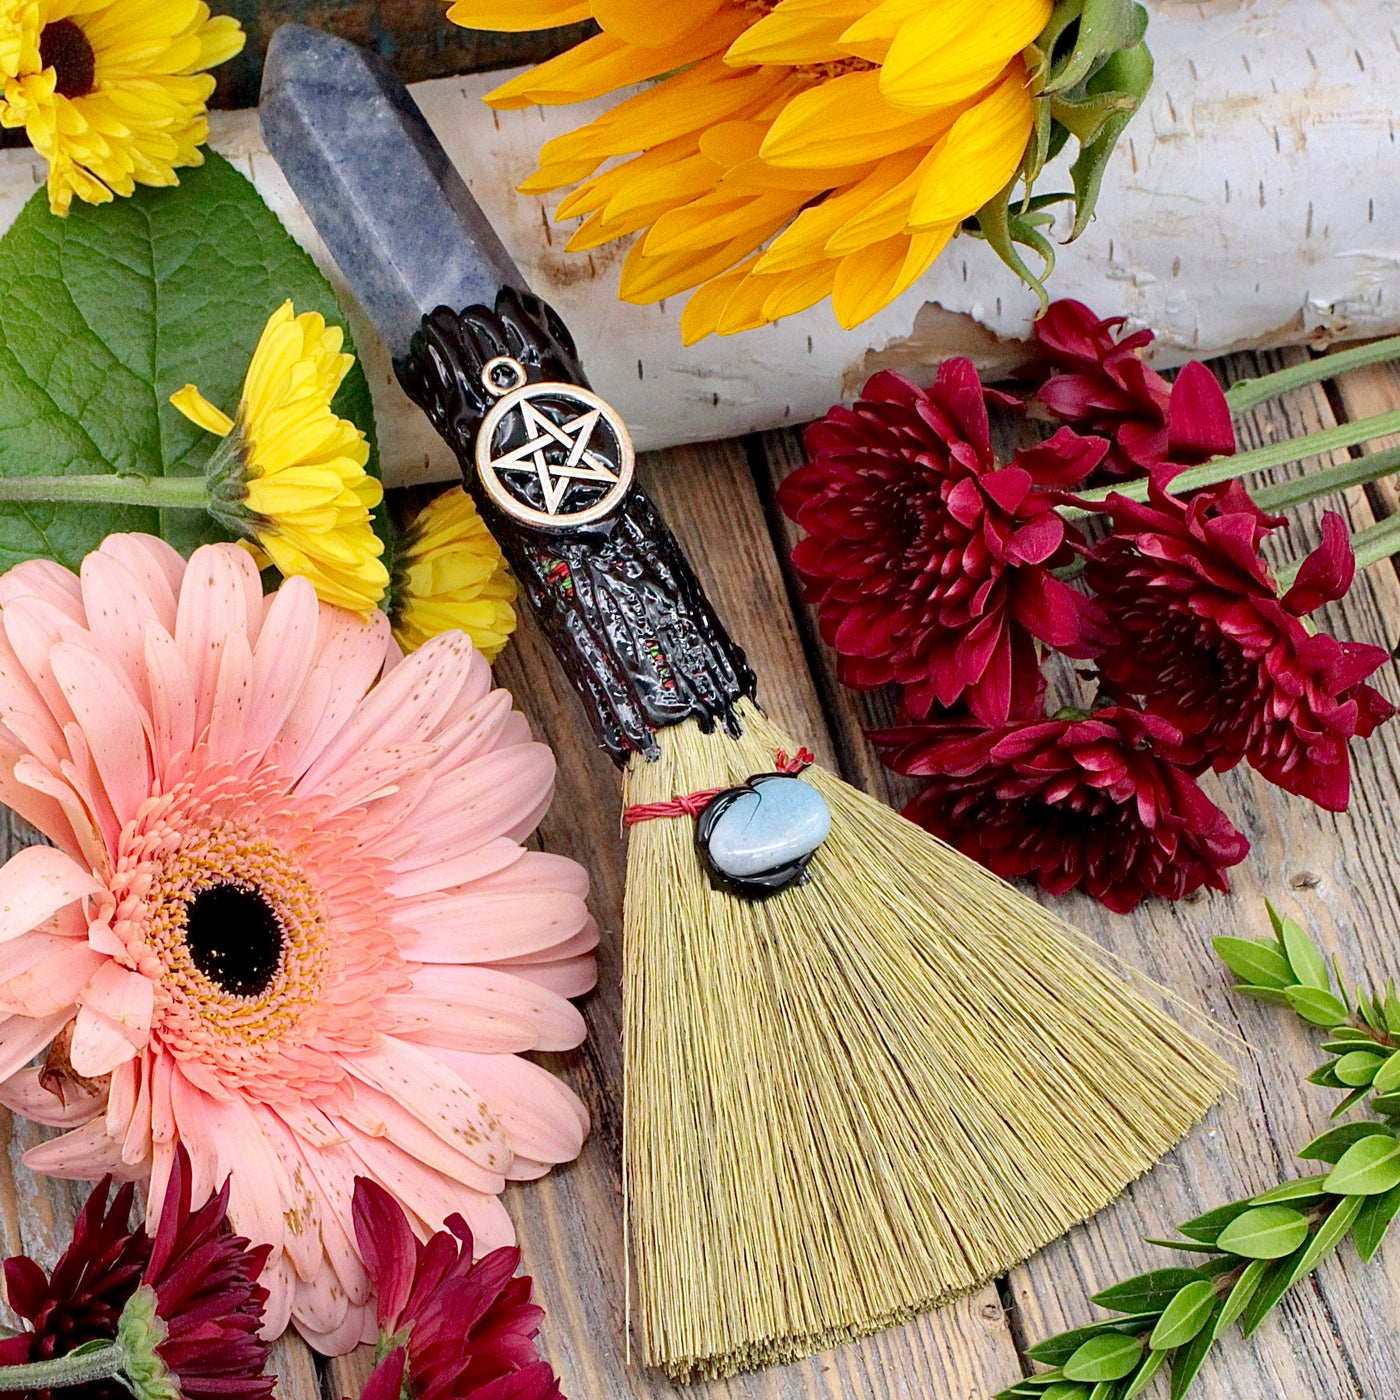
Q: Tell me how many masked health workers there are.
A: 0